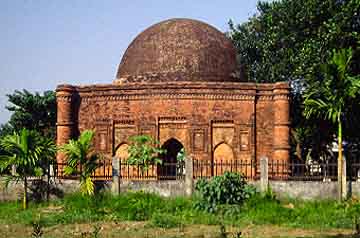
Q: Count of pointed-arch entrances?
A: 3